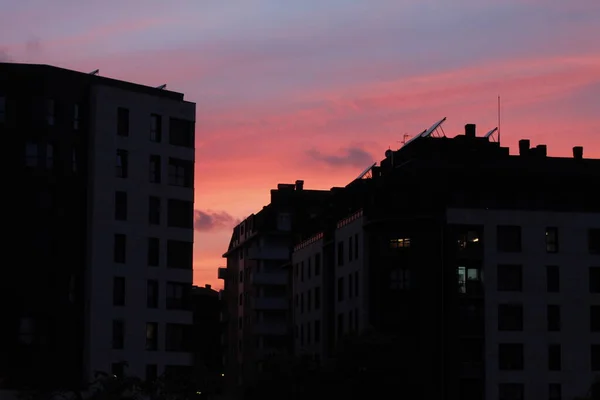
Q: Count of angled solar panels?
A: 6